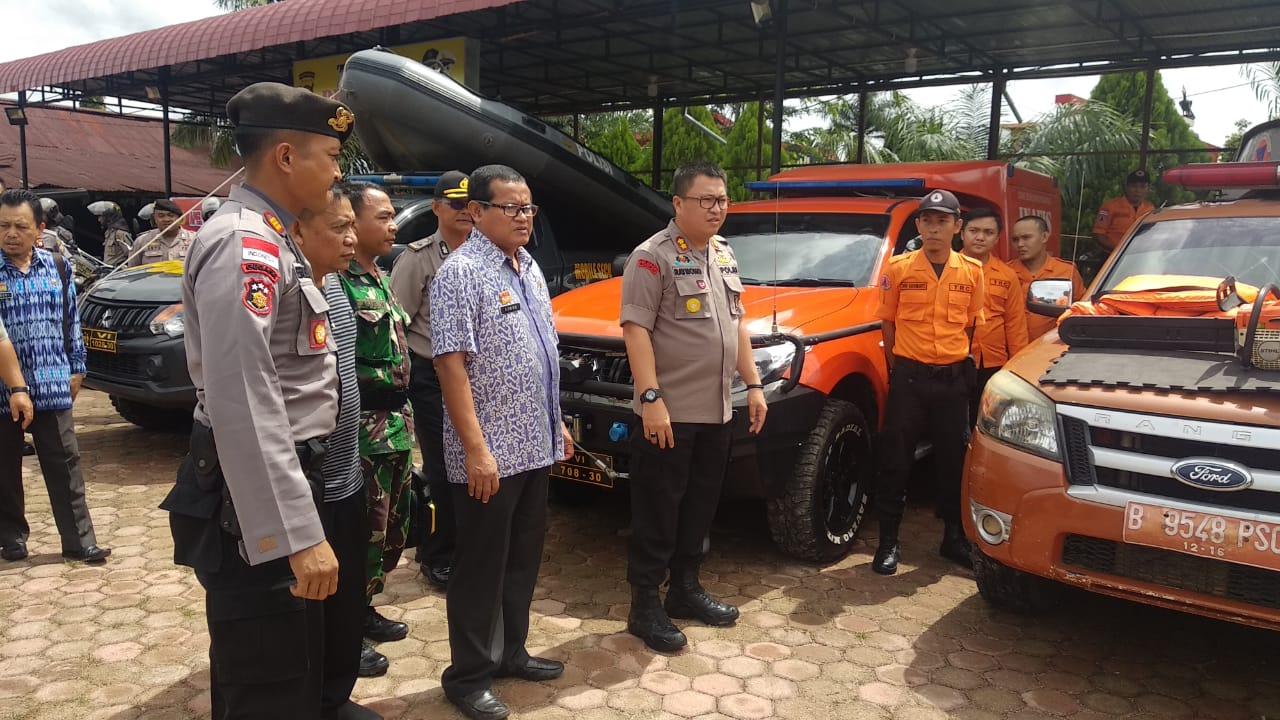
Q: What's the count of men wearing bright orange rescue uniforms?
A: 4